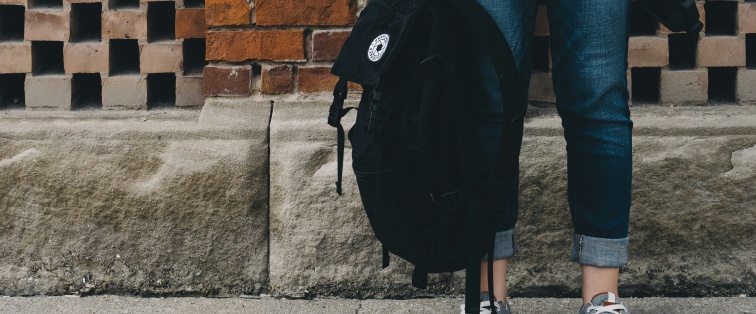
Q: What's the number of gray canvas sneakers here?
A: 2